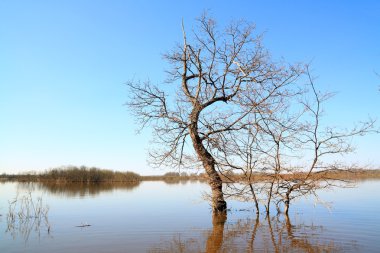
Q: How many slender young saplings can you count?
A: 3